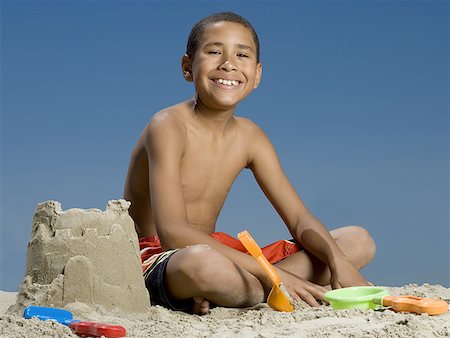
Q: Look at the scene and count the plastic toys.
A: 3